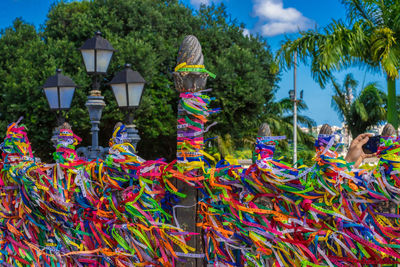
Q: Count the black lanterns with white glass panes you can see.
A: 3